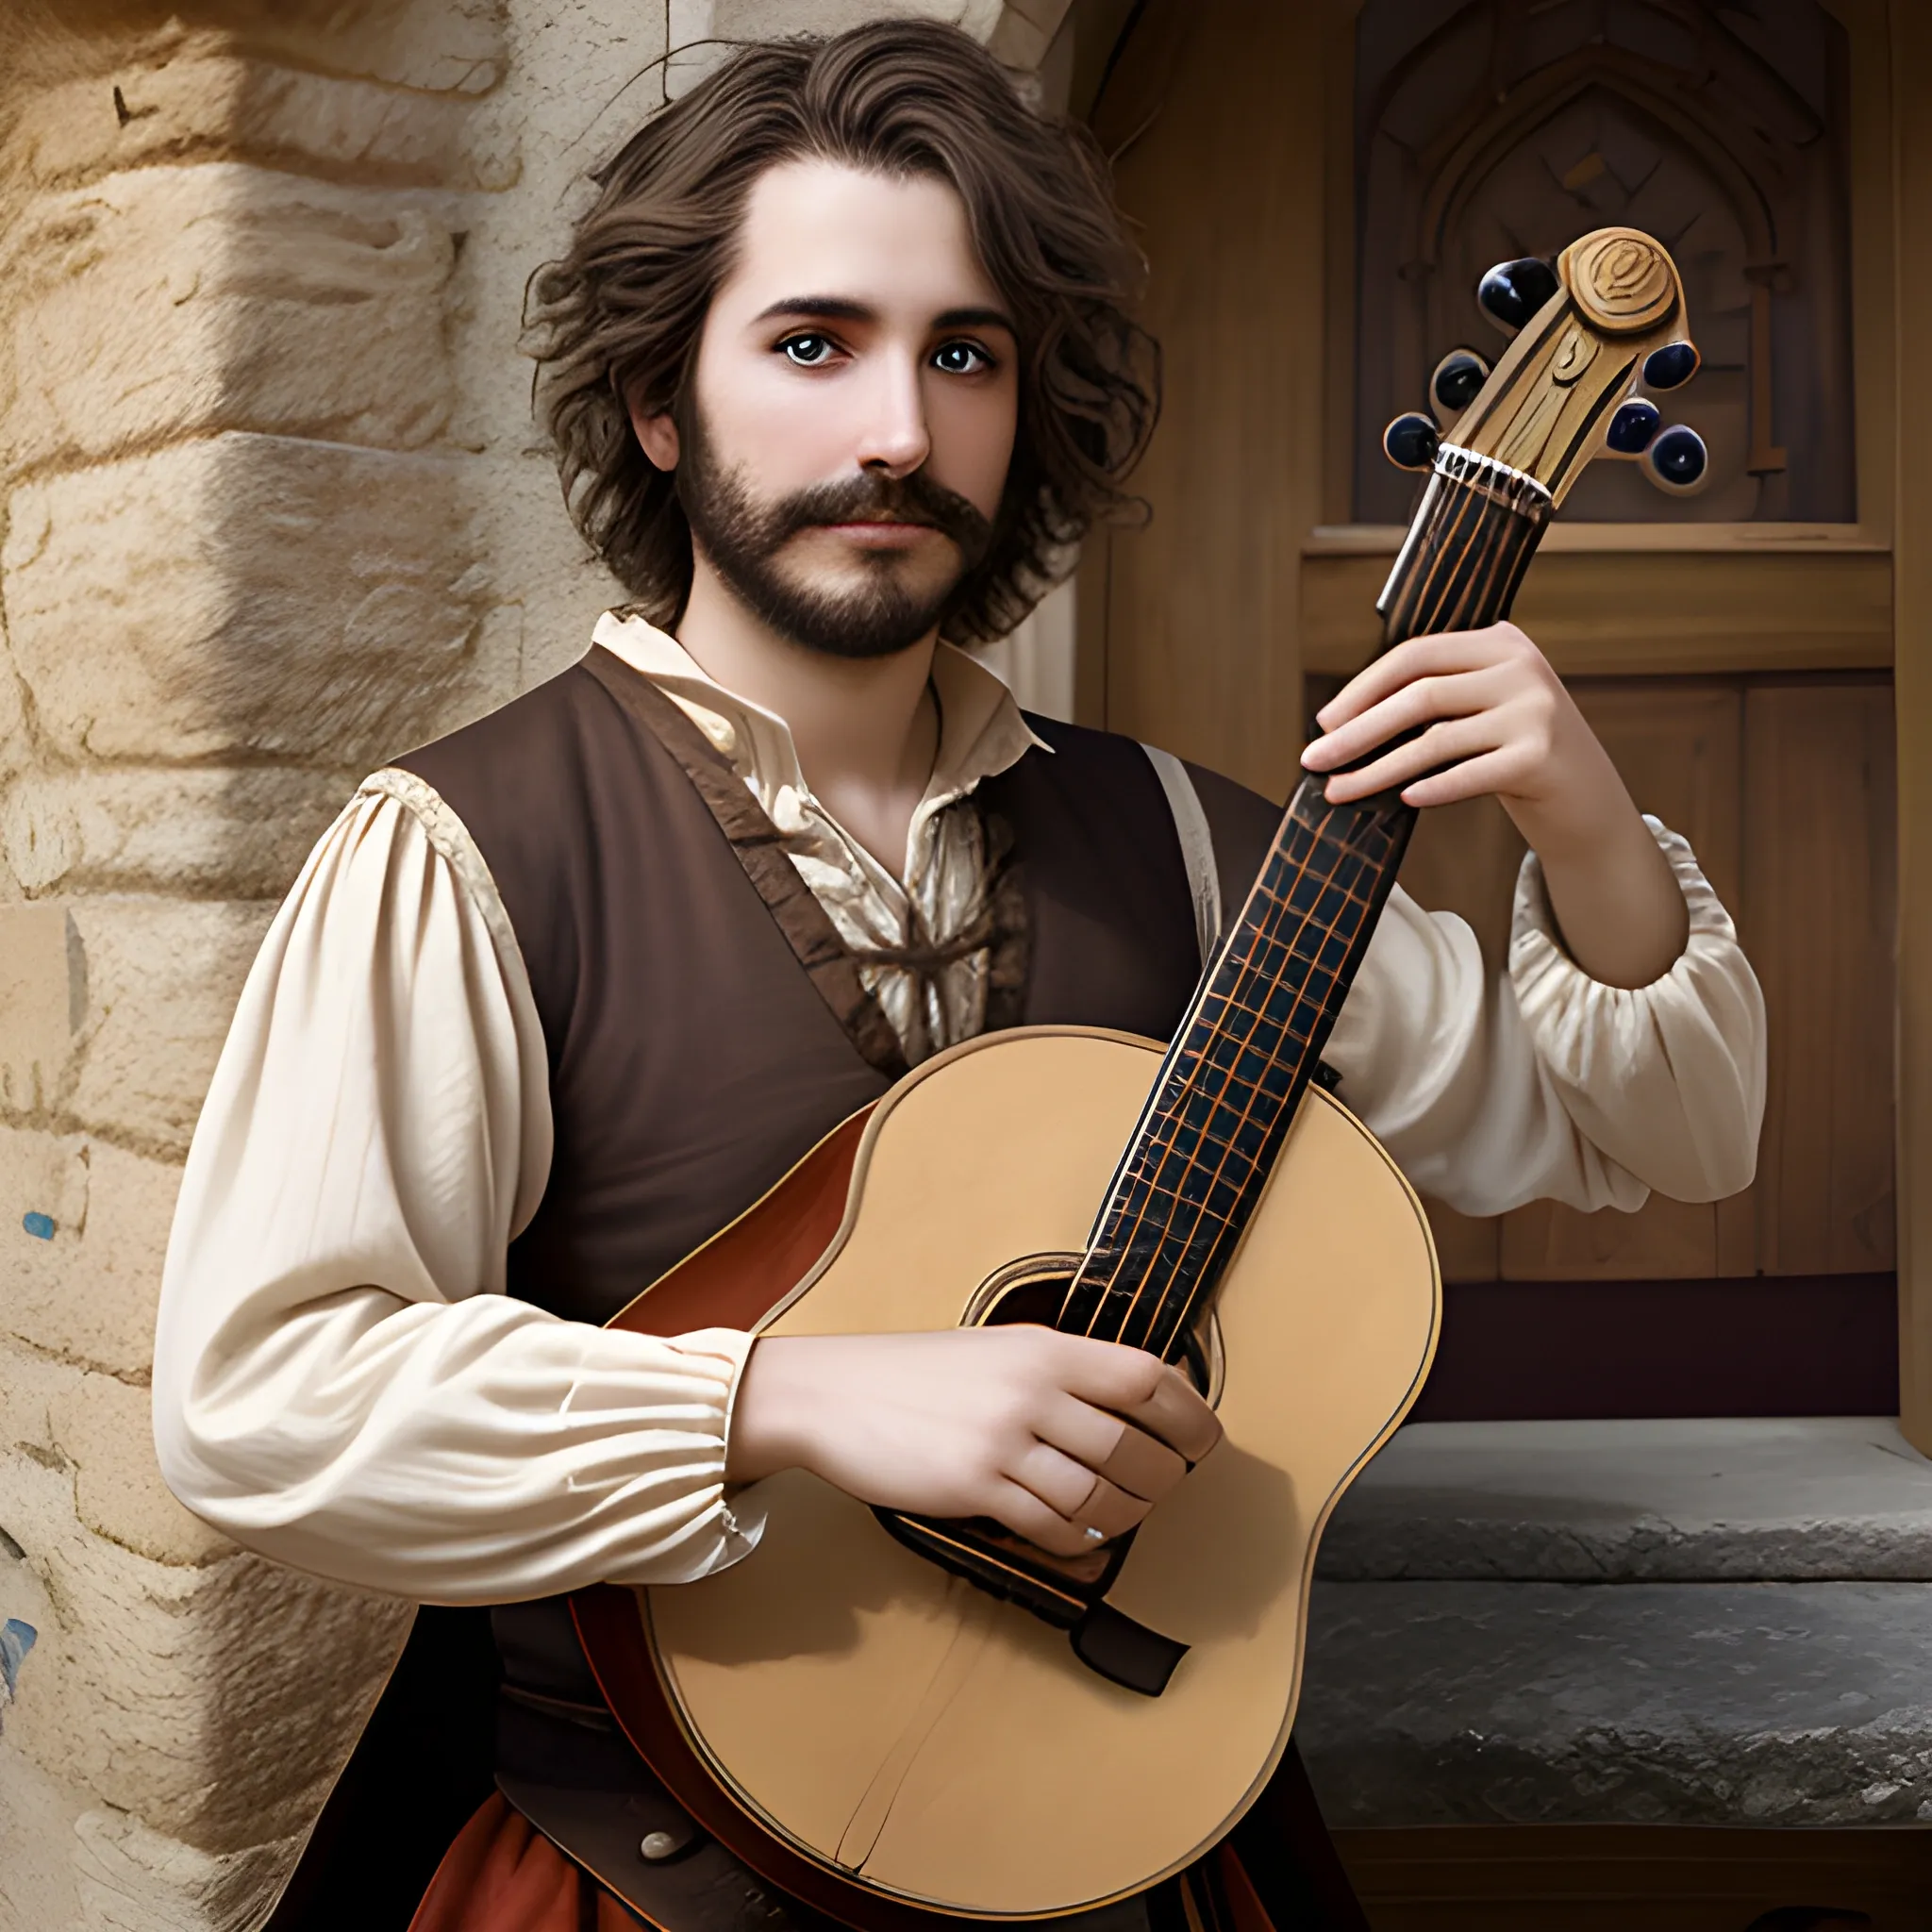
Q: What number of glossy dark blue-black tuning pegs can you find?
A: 6